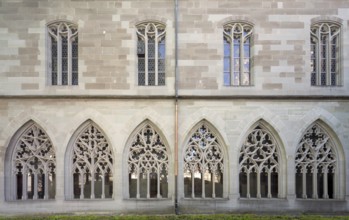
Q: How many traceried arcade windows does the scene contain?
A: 6